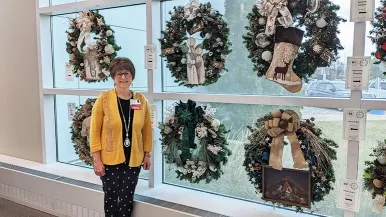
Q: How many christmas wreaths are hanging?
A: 8